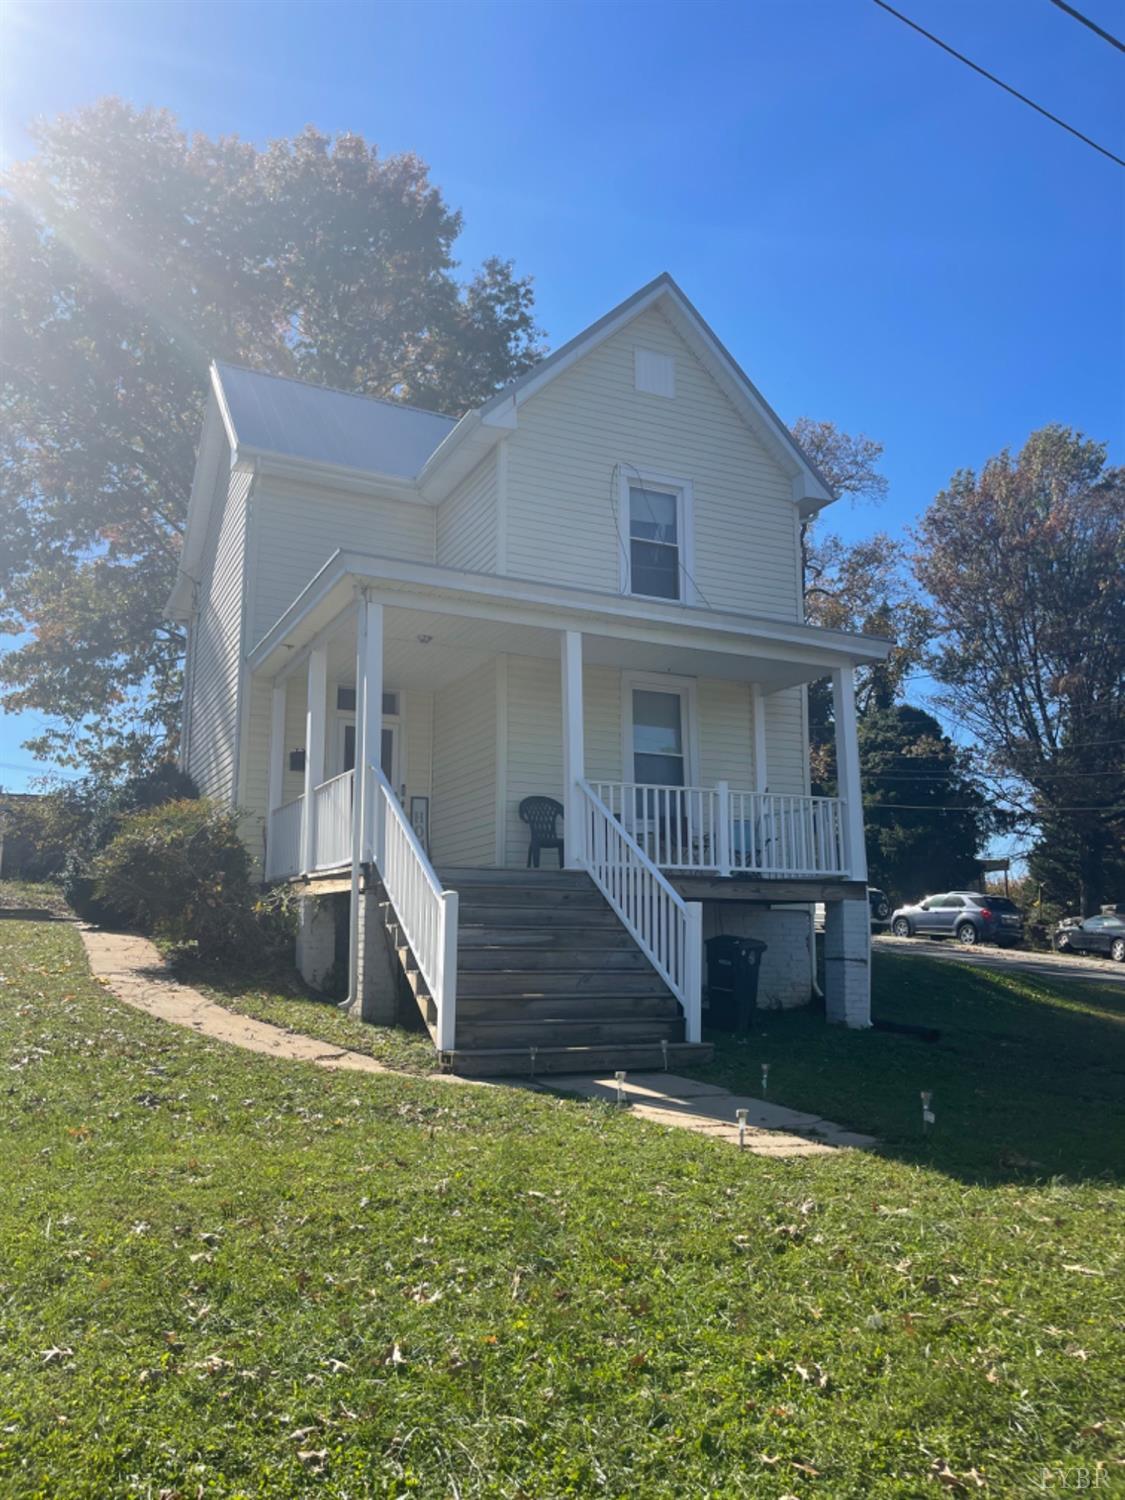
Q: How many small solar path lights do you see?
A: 6